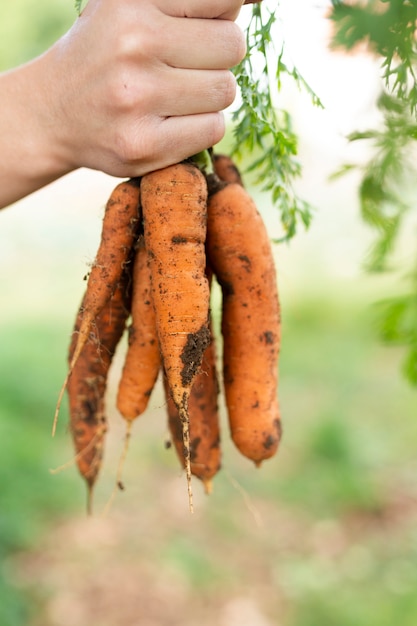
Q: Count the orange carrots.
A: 6